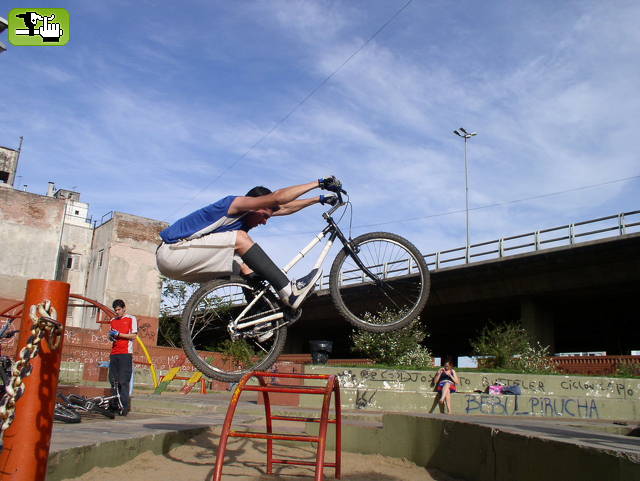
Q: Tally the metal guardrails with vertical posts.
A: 1